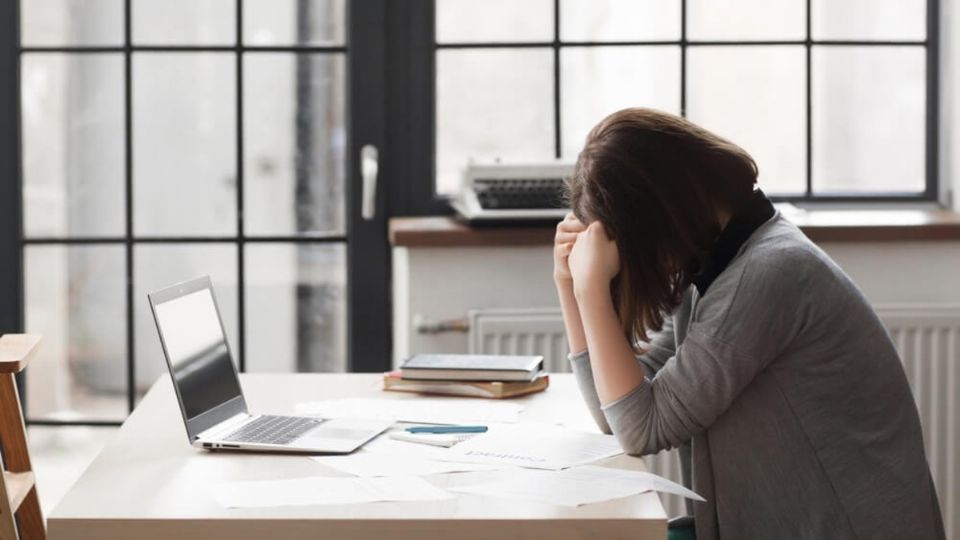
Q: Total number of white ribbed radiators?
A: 1